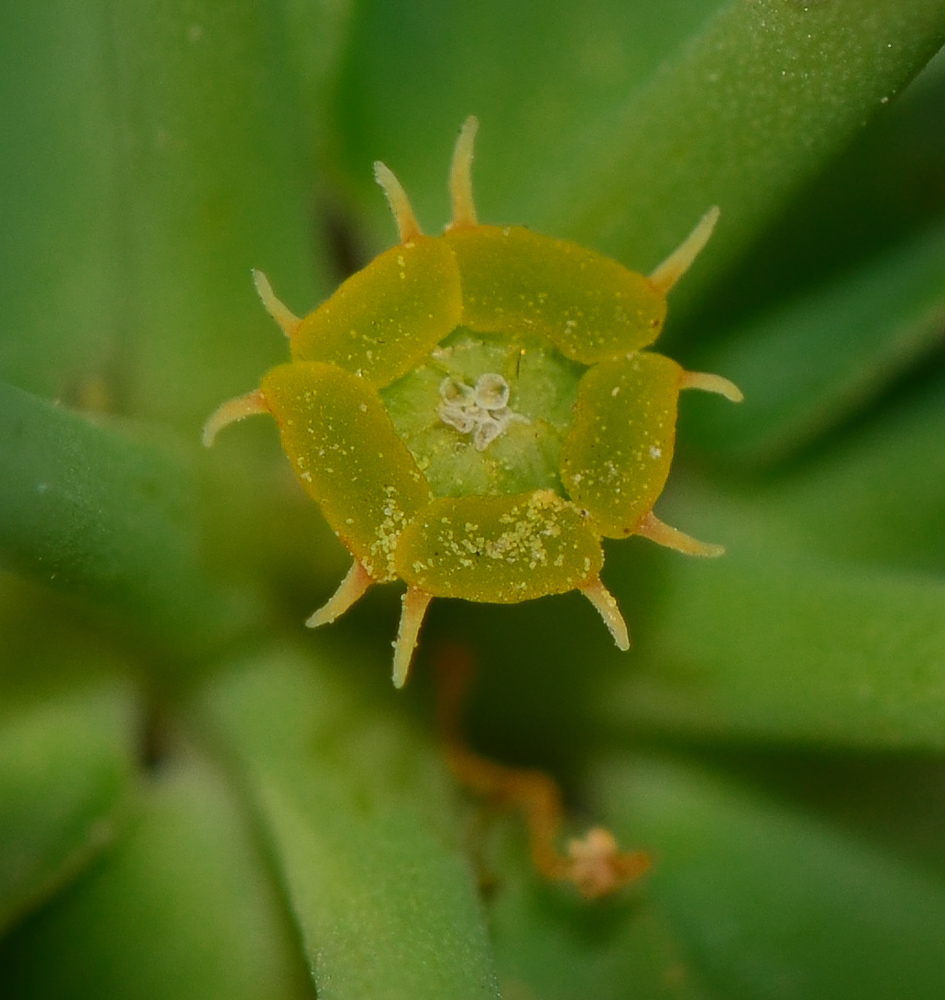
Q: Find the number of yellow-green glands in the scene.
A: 5